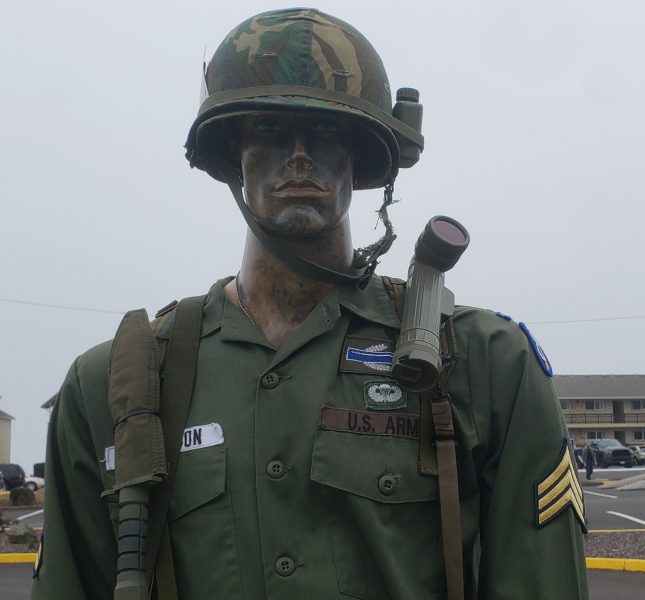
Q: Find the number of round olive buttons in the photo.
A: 4